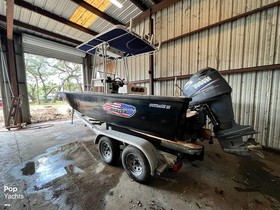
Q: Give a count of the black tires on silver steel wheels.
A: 2